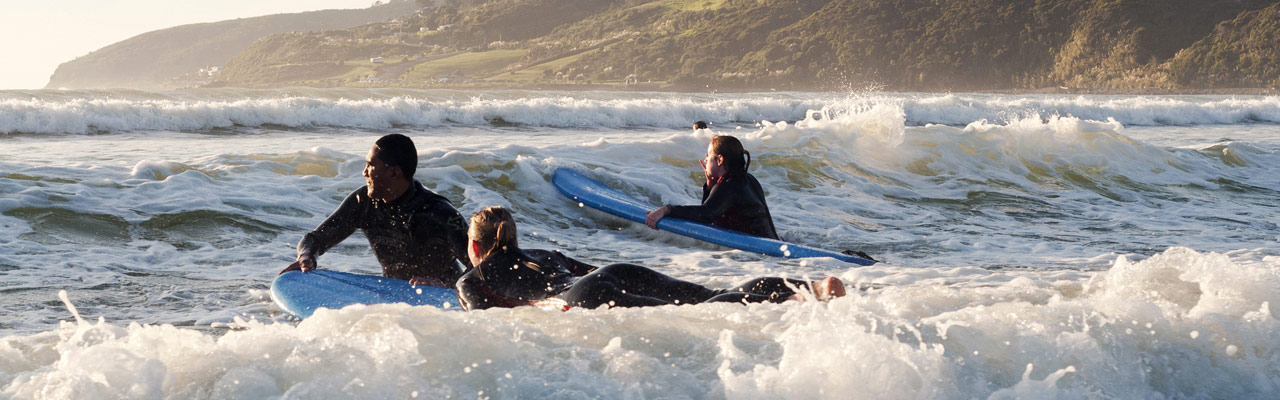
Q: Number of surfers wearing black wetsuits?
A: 3